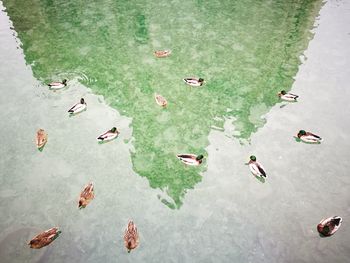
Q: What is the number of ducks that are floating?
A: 15